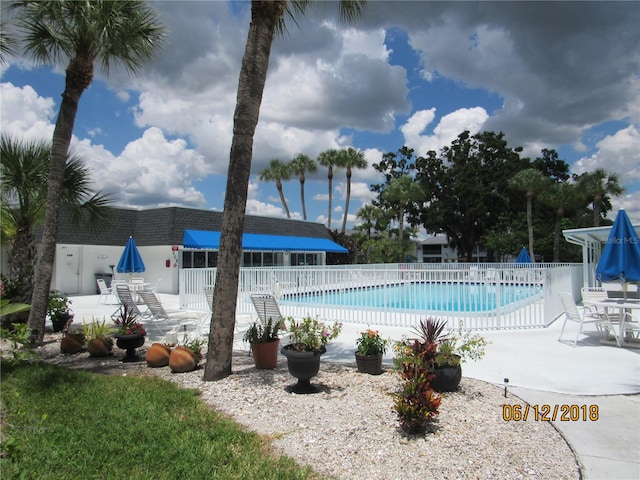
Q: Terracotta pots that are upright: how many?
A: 1